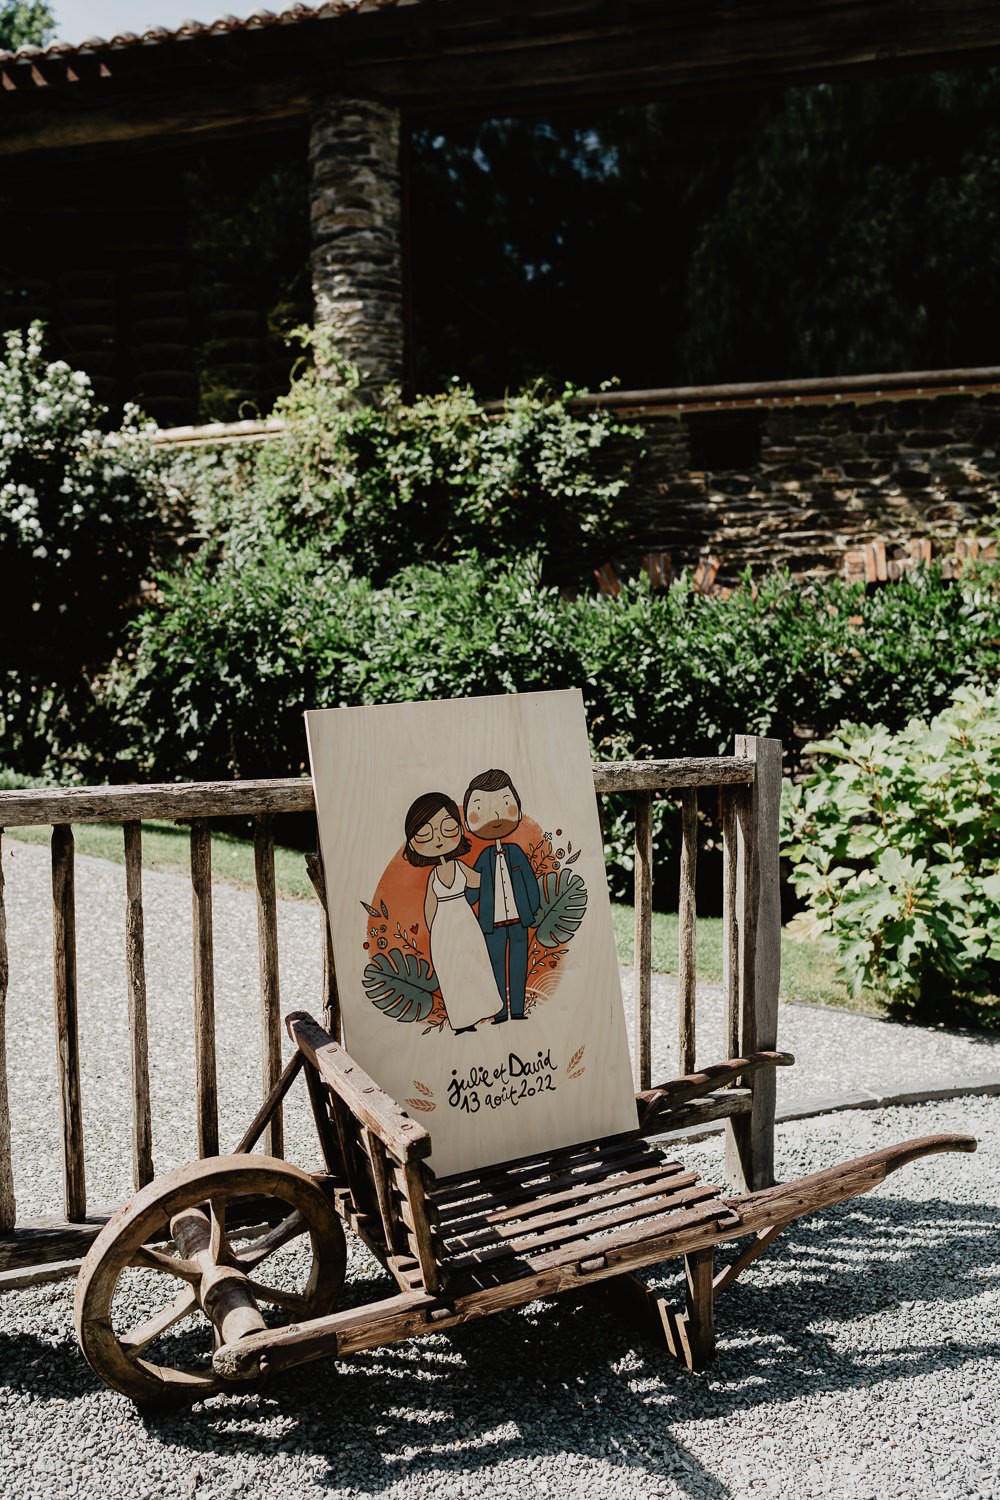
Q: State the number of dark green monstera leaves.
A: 2